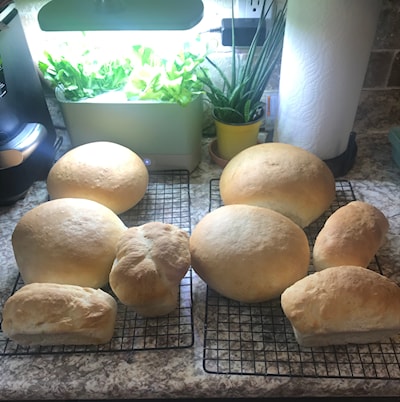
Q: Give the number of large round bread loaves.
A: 4